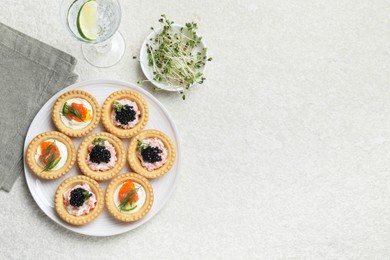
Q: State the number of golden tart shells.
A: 7